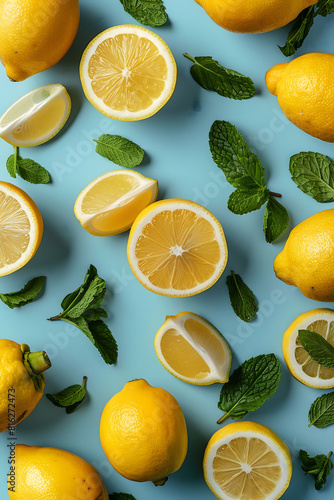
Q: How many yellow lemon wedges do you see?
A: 3